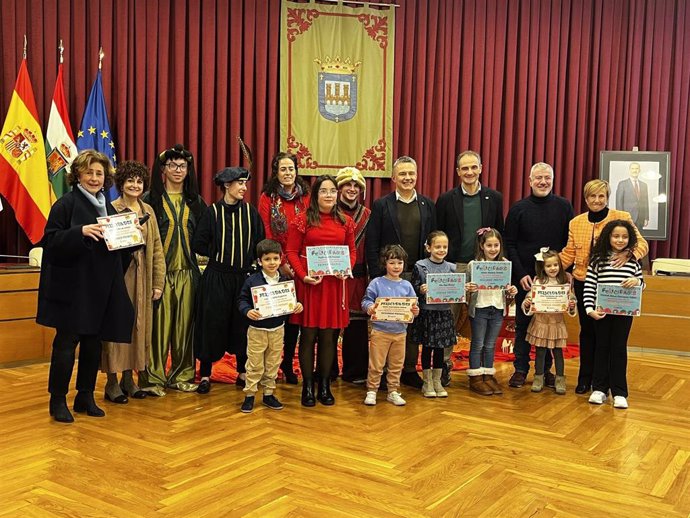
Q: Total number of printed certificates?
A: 8